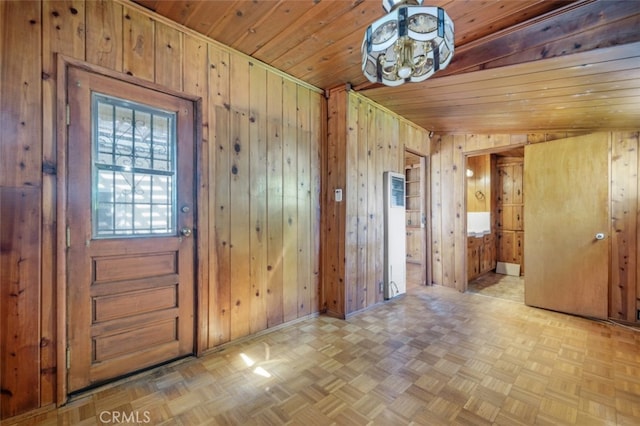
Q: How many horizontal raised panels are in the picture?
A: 3